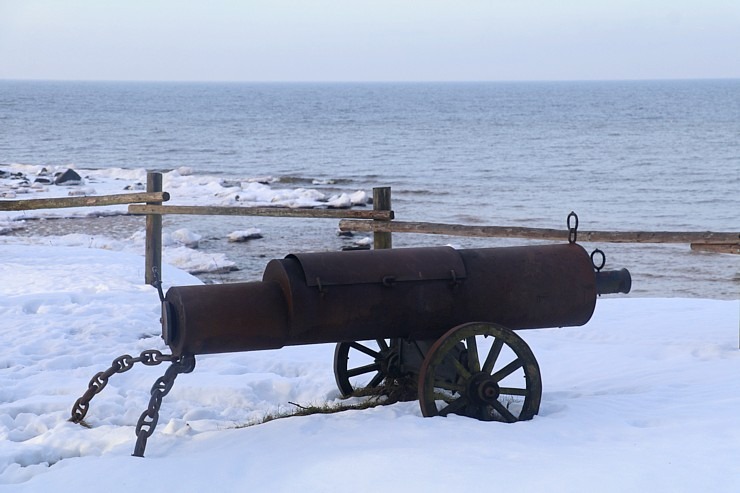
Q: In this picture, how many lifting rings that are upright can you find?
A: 2